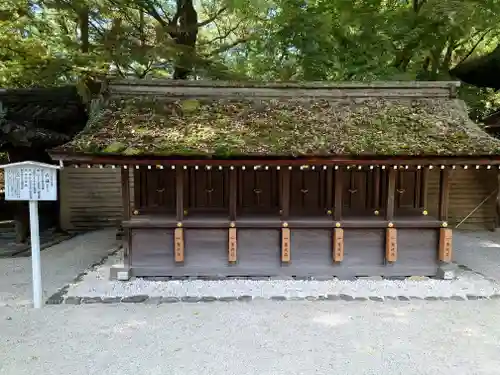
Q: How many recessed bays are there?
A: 6